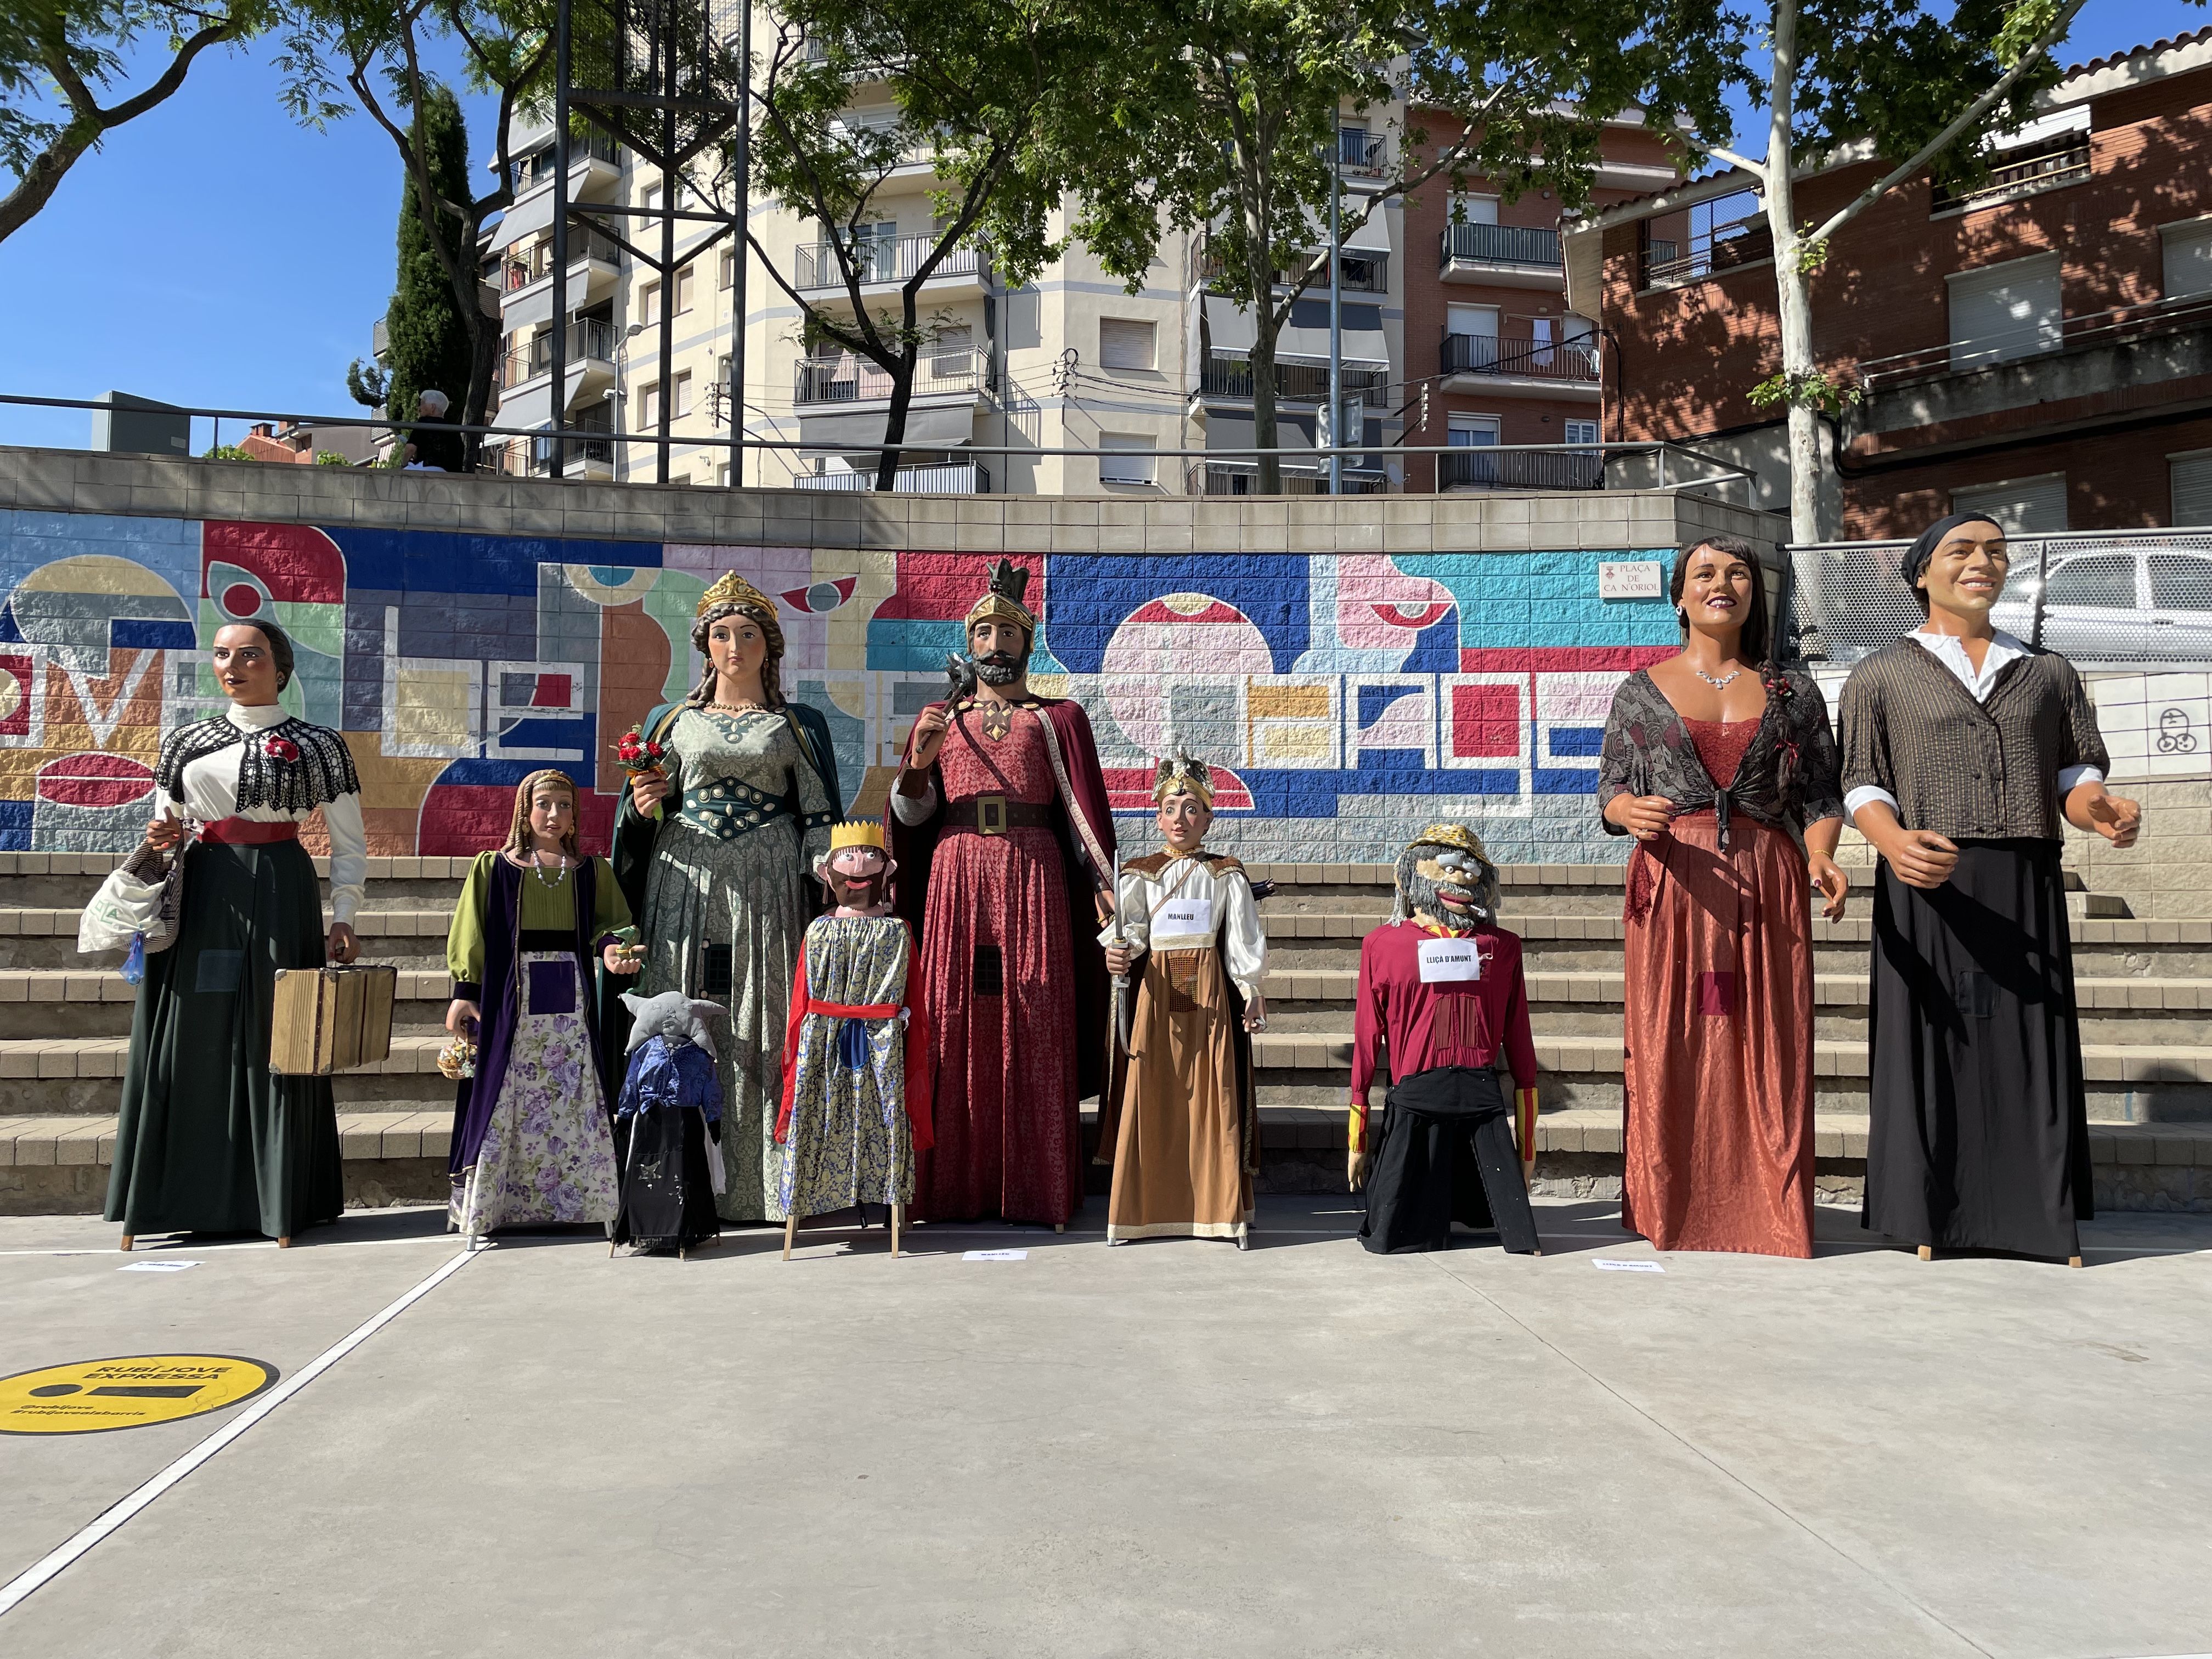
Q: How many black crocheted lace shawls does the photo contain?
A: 1